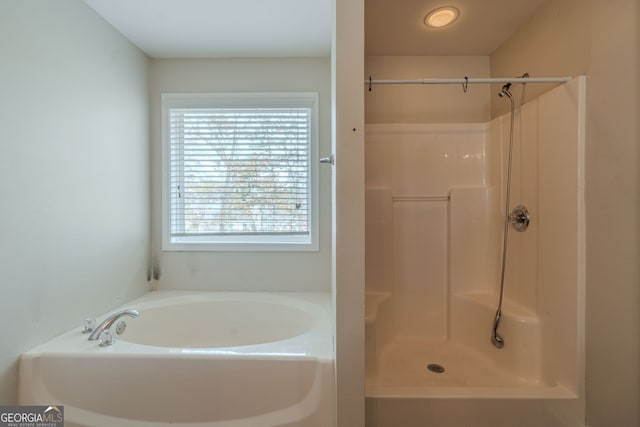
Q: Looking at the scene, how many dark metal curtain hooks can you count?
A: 2